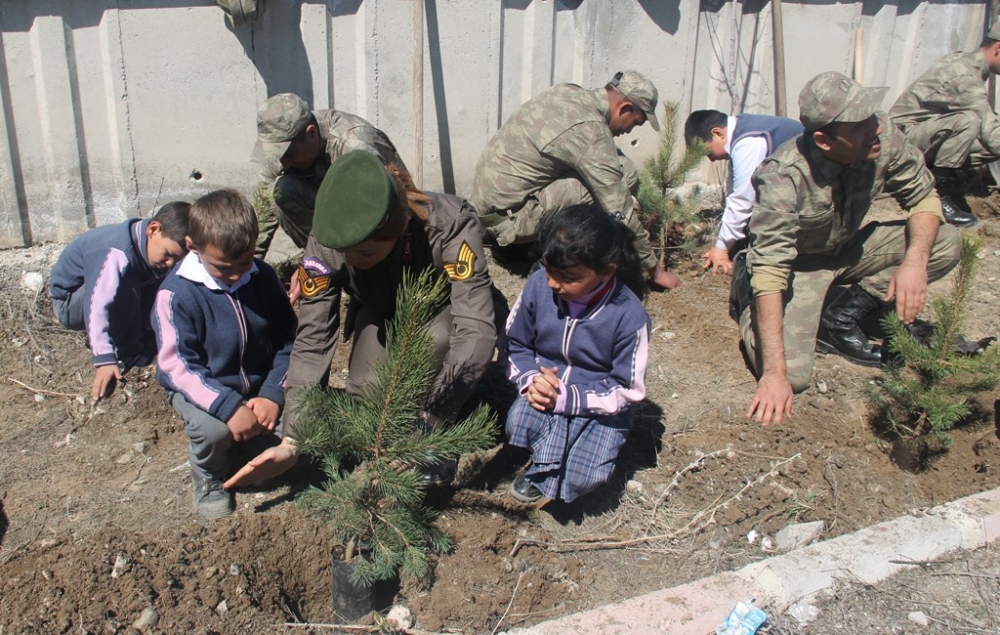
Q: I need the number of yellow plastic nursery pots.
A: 0